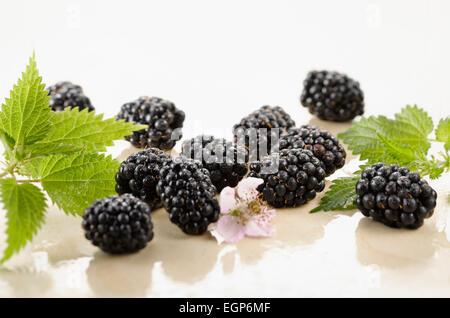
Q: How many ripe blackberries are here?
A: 11